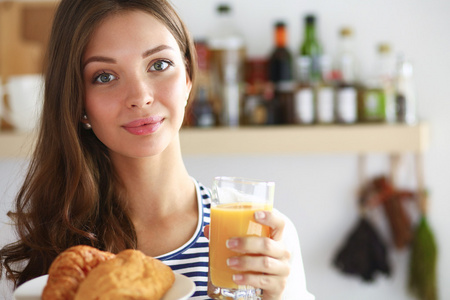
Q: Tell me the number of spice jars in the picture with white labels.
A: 3